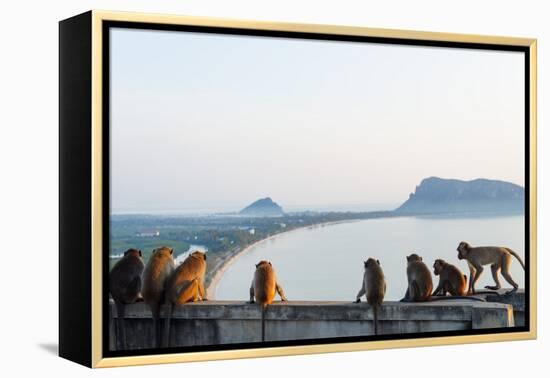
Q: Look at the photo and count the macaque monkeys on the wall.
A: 8